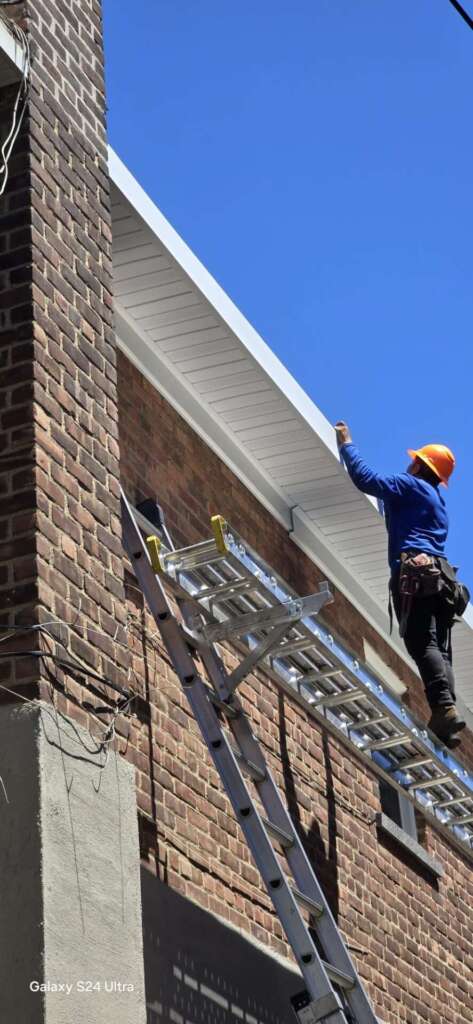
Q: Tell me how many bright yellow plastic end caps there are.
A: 2